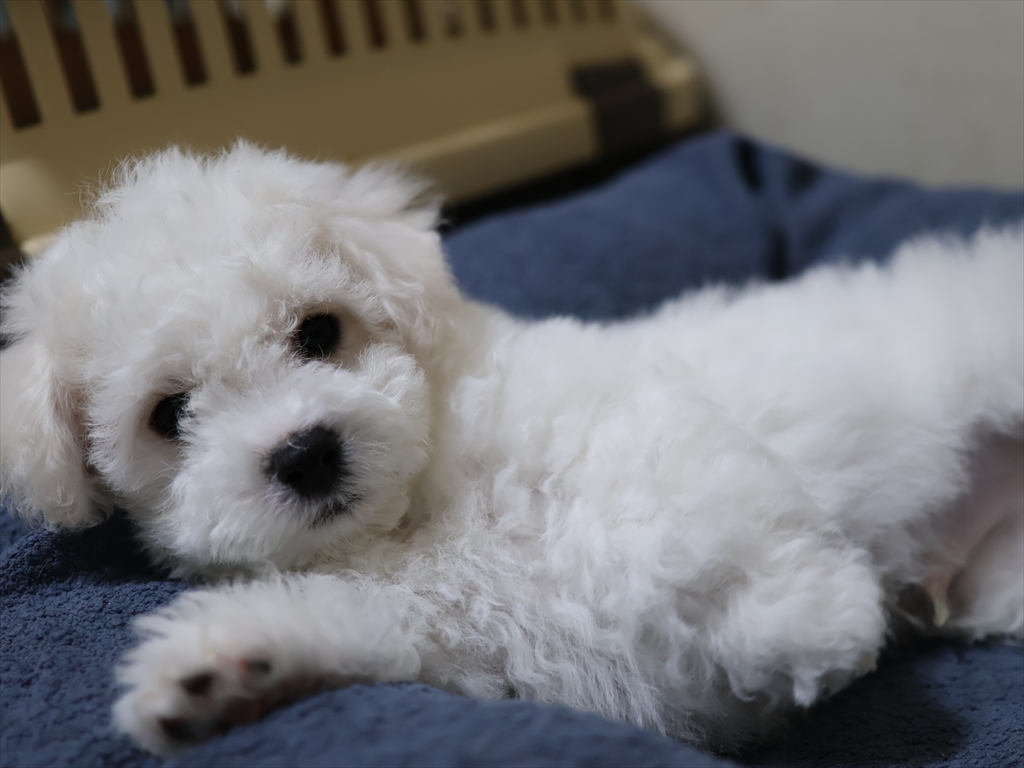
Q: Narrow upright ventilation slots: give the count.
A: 15